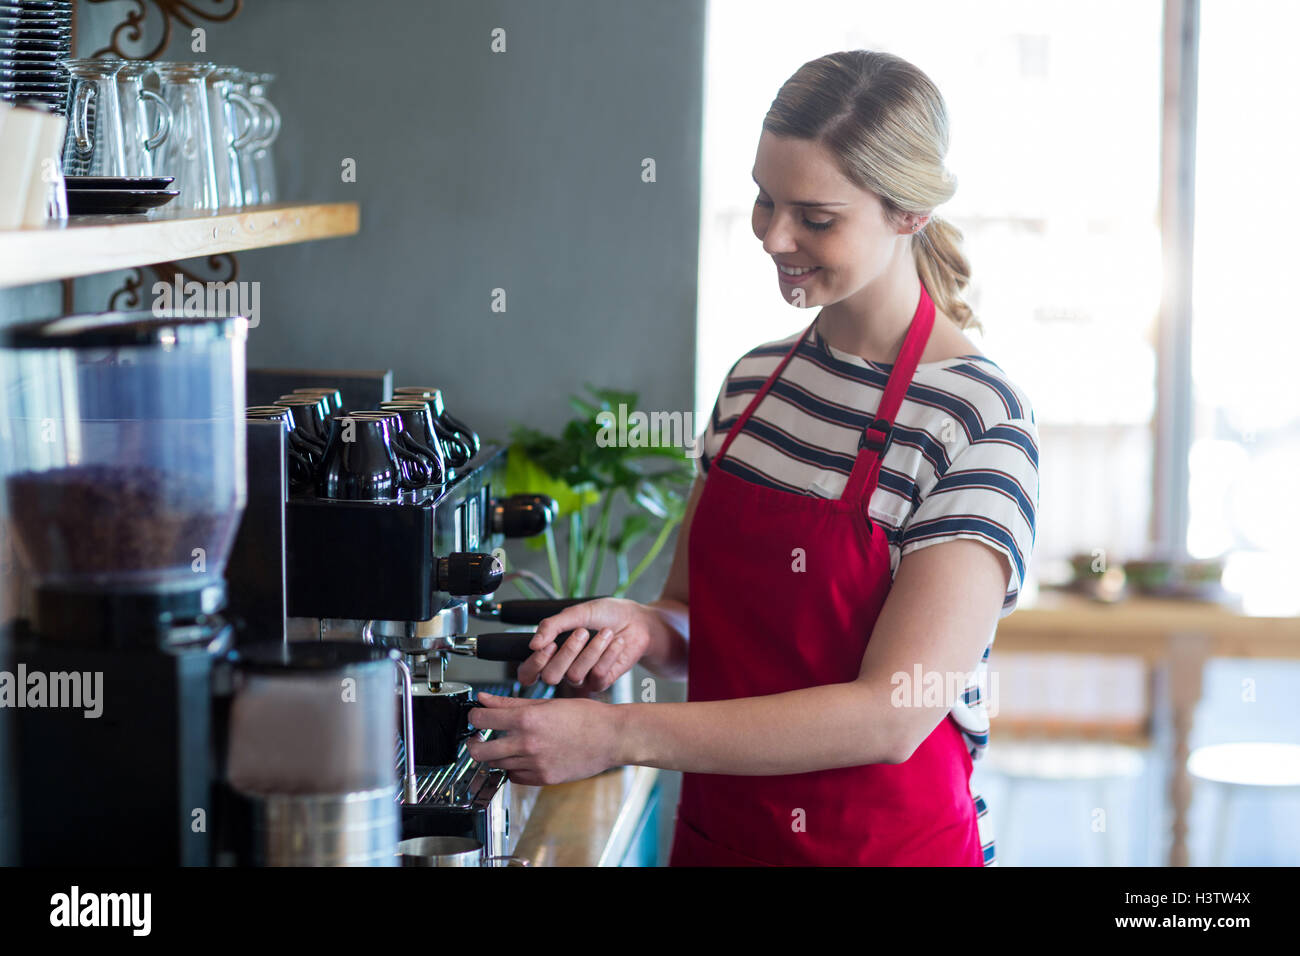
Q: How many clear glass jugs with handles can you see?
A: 5